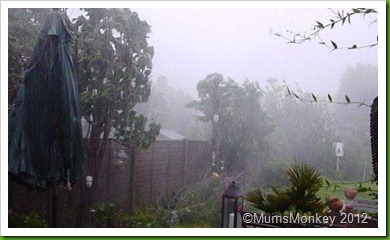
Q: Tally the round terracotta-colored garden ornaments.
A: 2